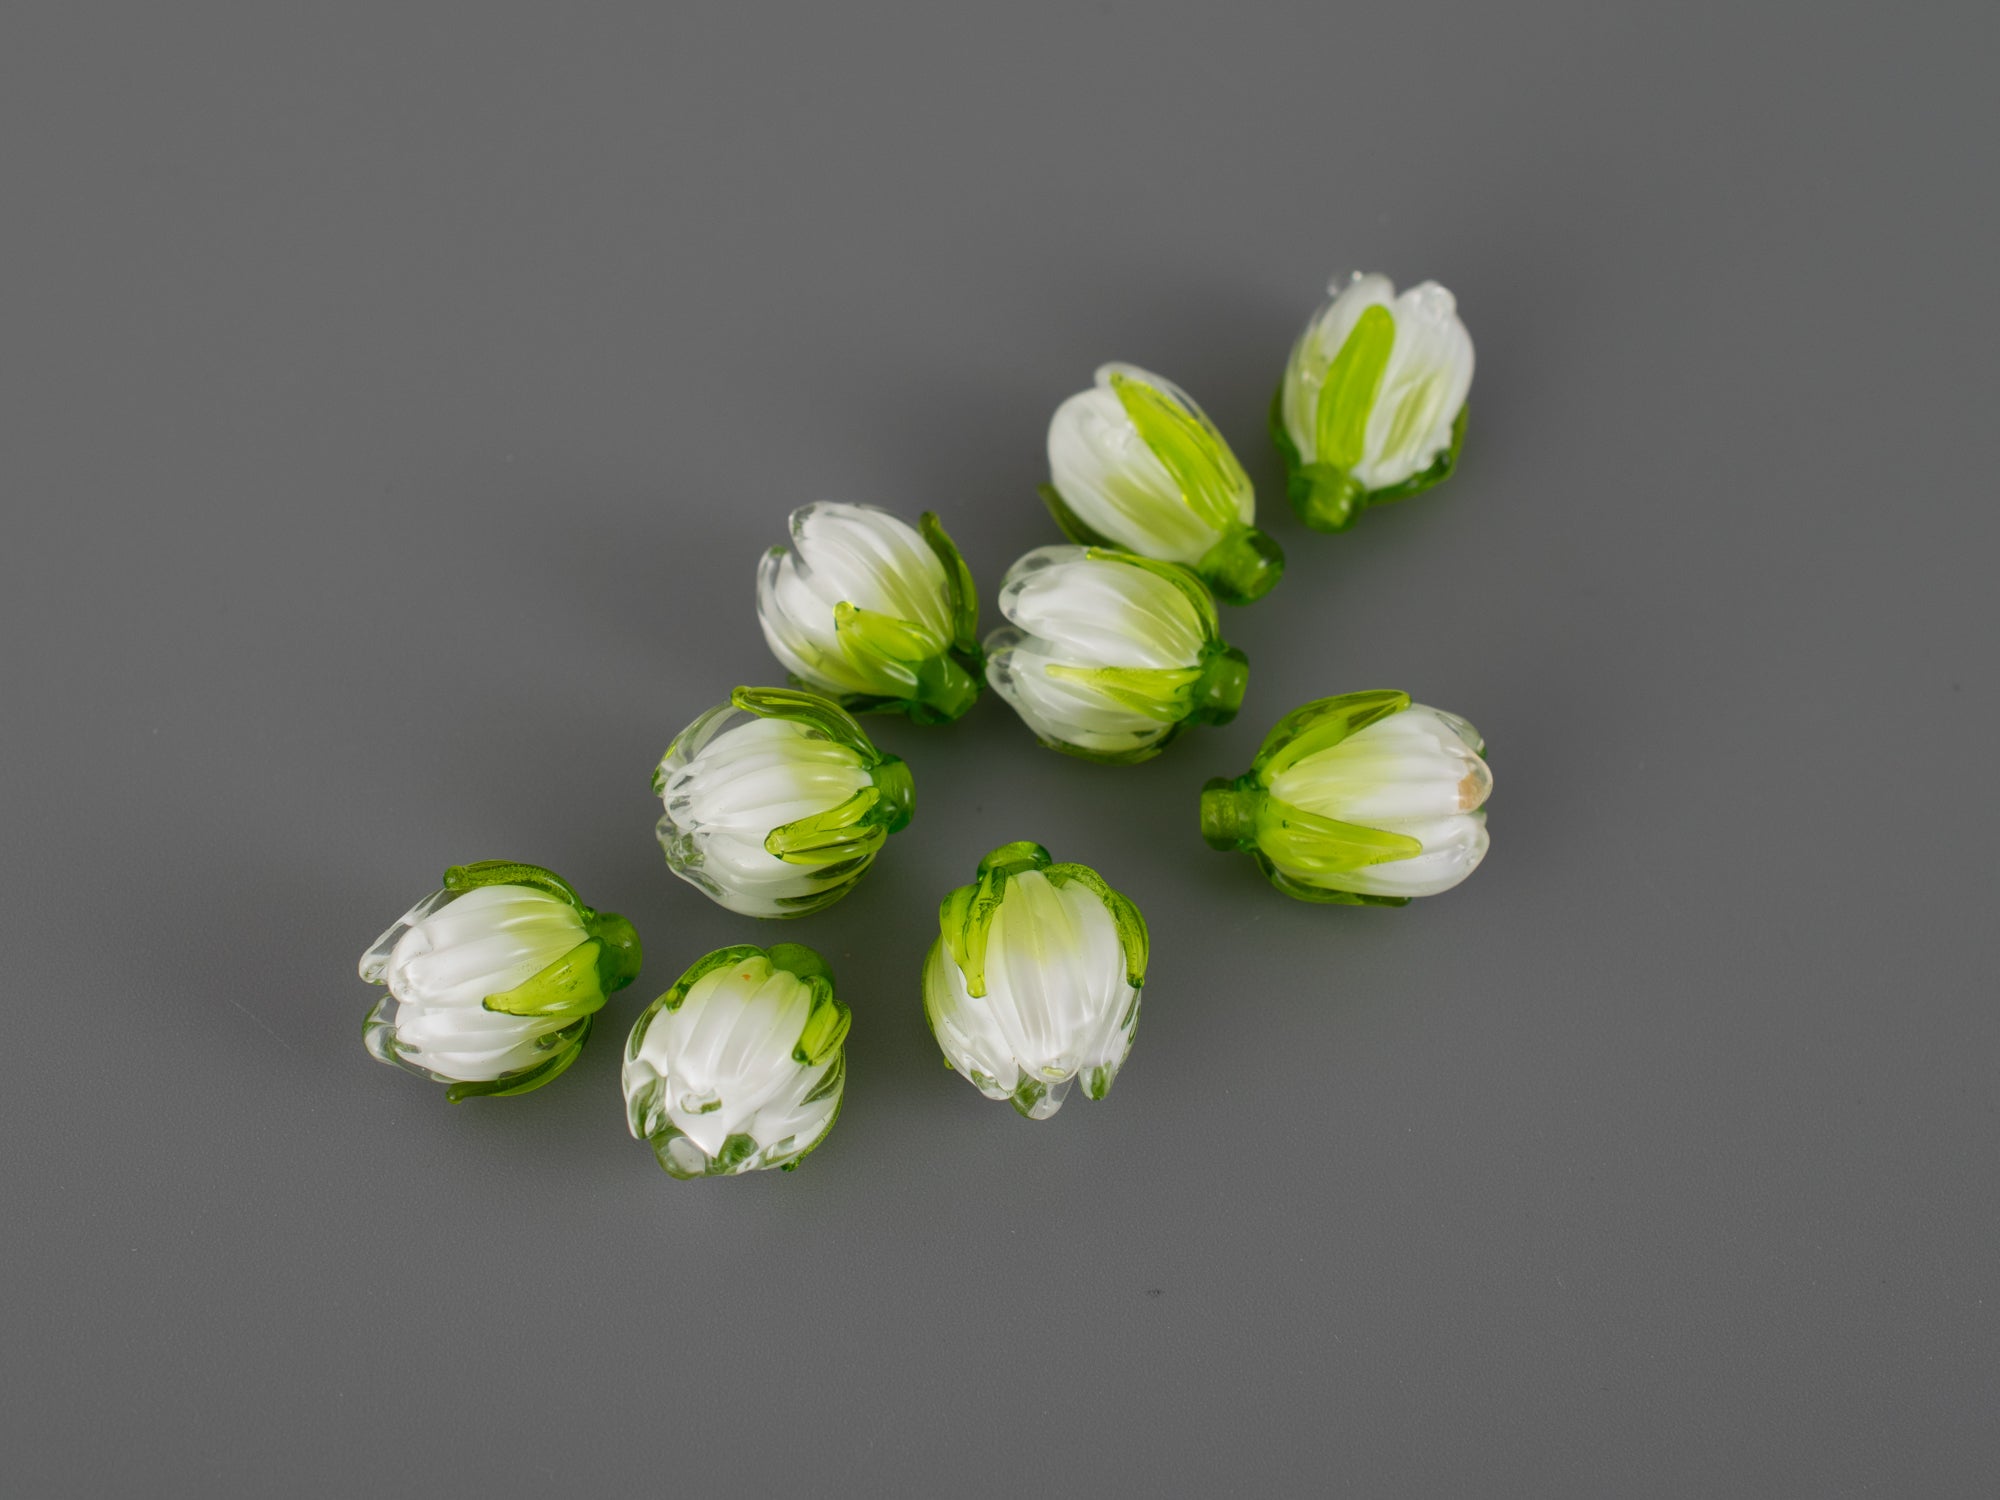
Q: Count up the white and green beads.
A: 9